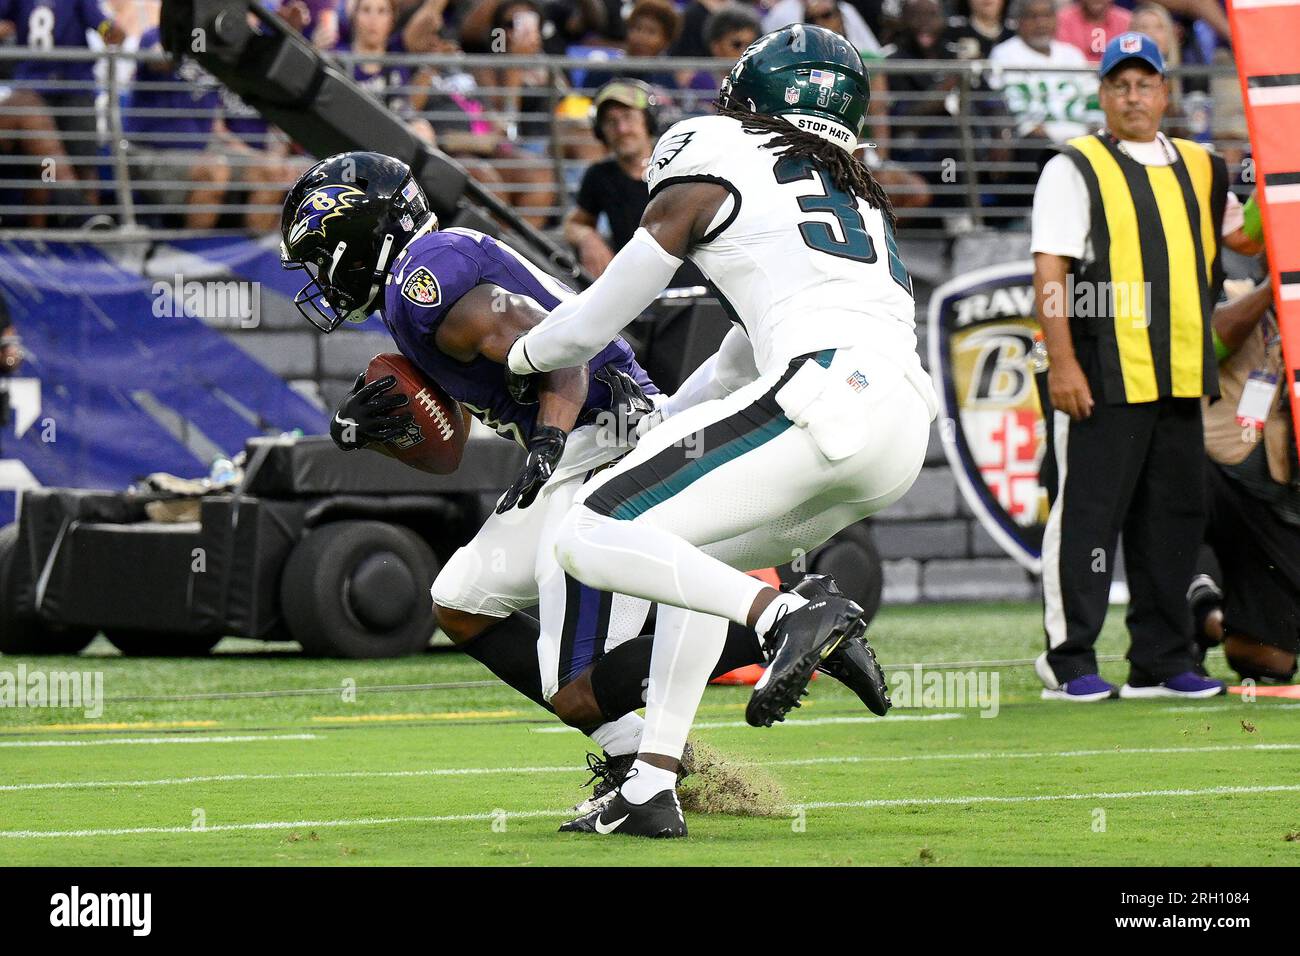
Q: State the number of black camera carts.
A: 1